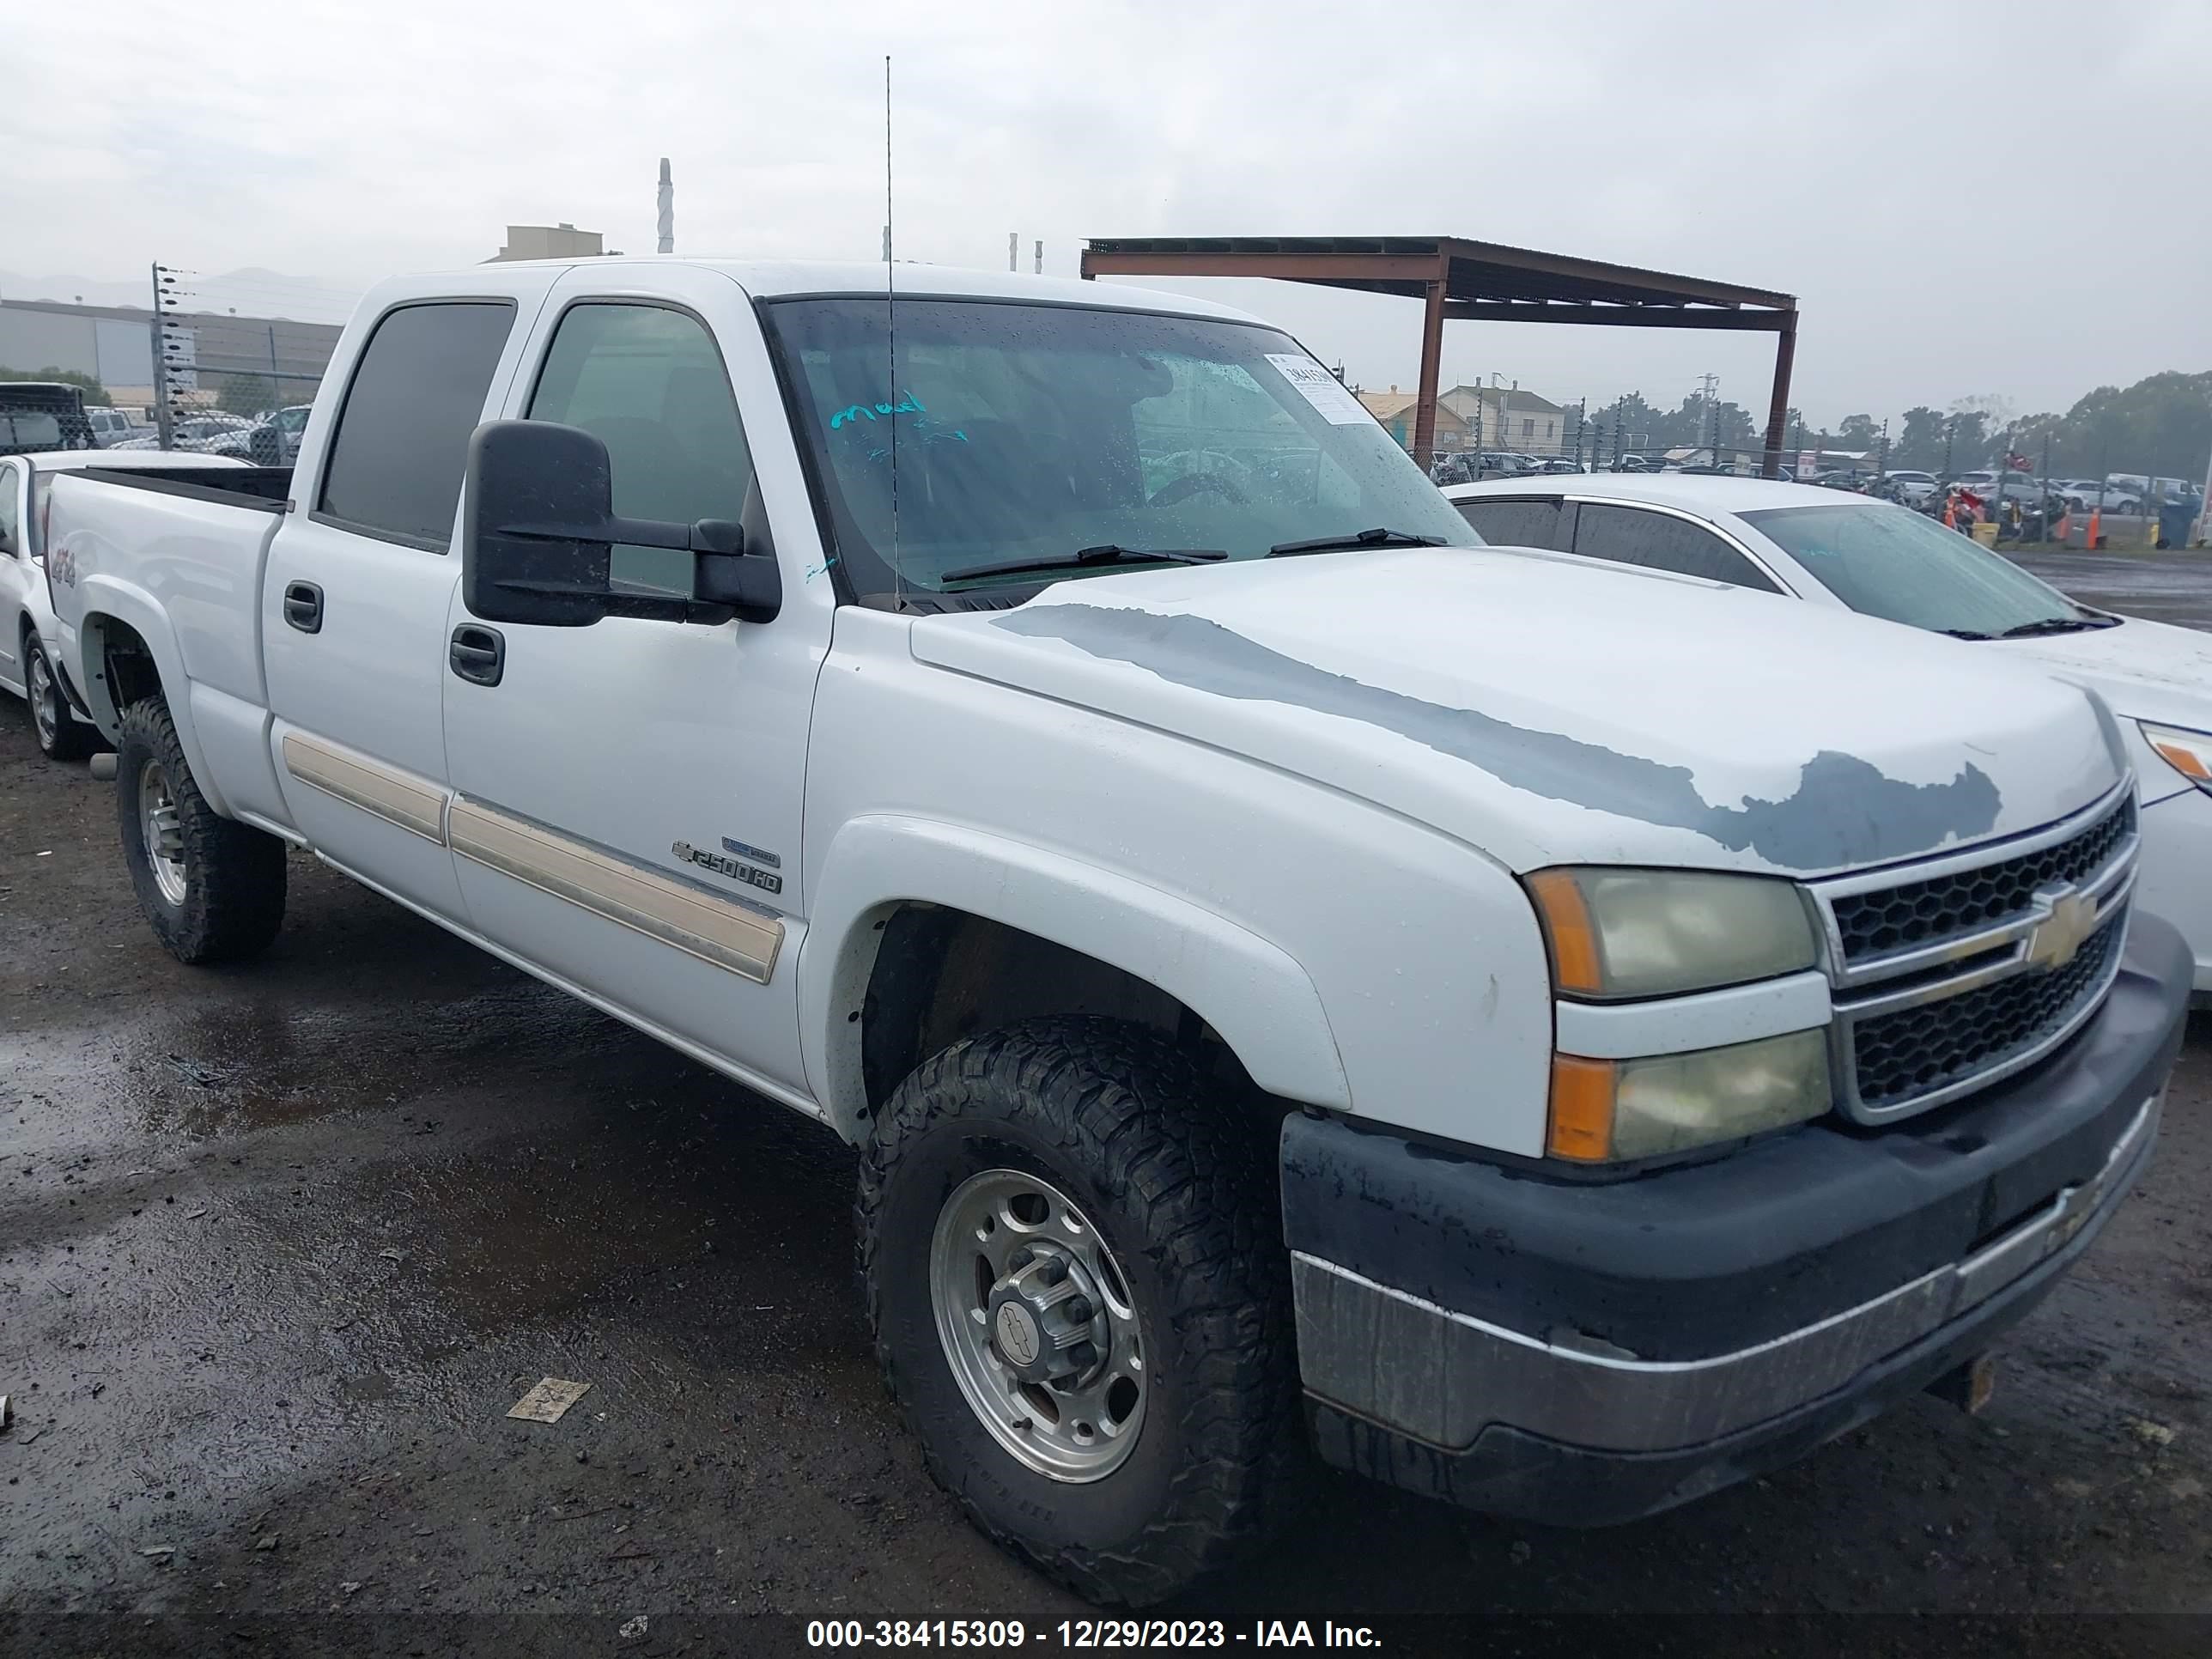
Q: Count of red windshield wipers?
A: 0